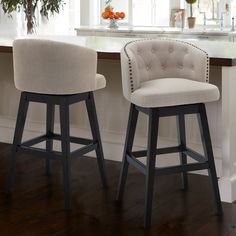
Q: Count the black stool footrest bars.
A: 8